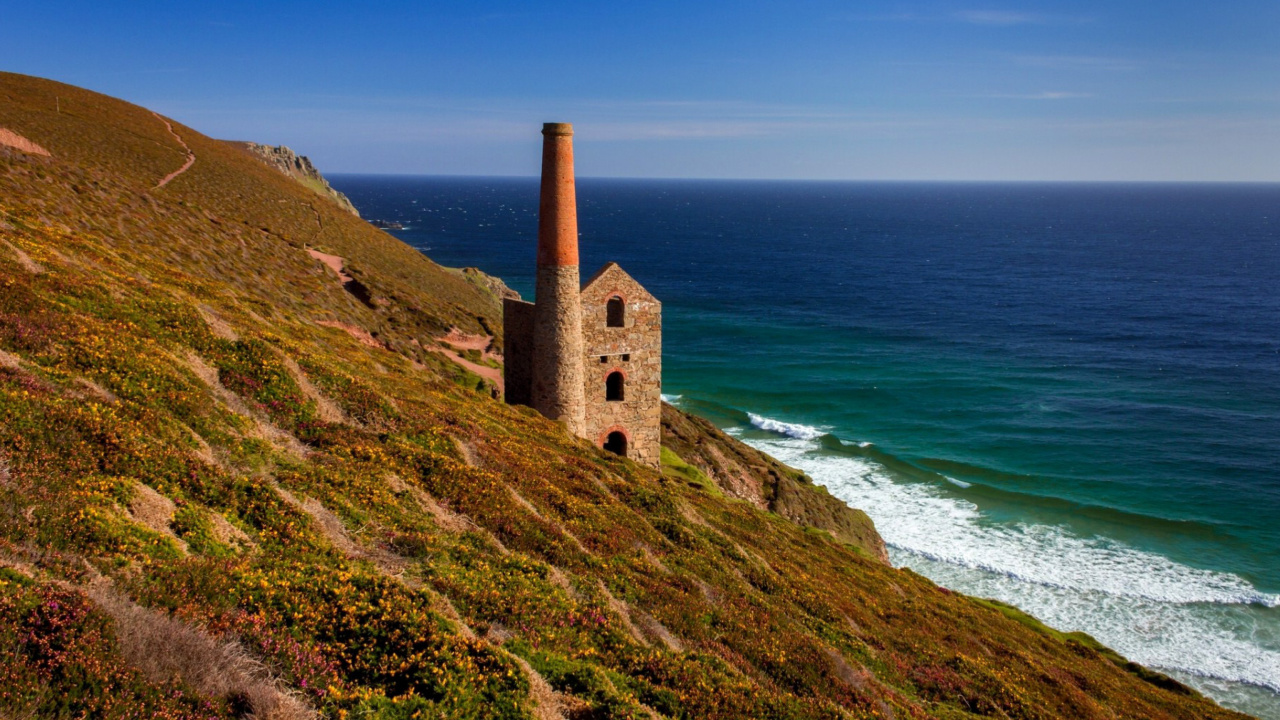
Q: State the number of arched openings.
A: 3